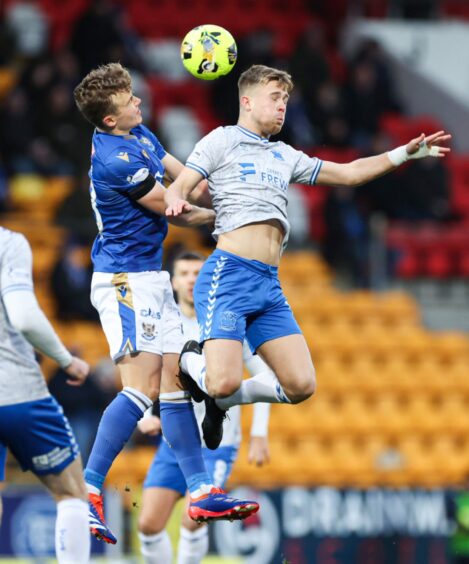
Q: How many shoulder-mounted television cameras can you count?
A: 0